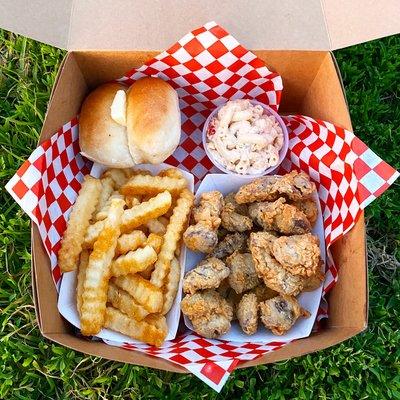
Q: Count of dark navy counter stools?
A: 0